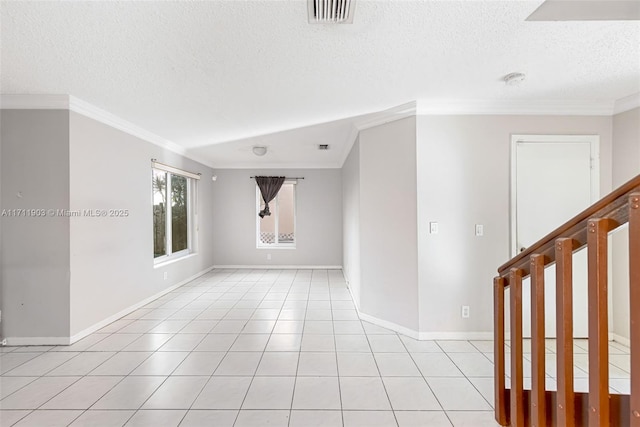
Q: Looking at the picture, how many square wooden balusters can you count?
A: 6